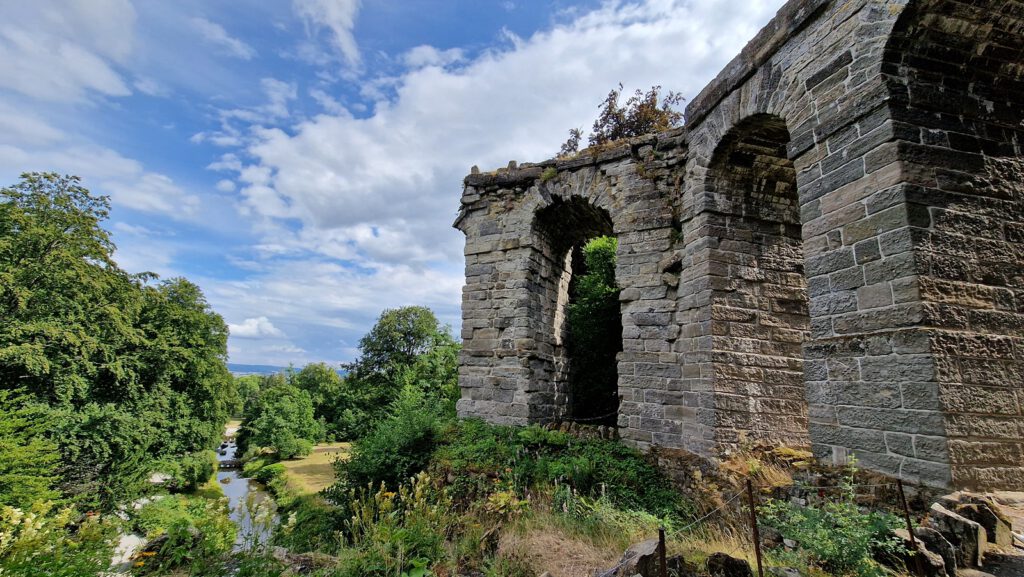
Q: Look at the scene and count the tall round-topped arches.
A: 3